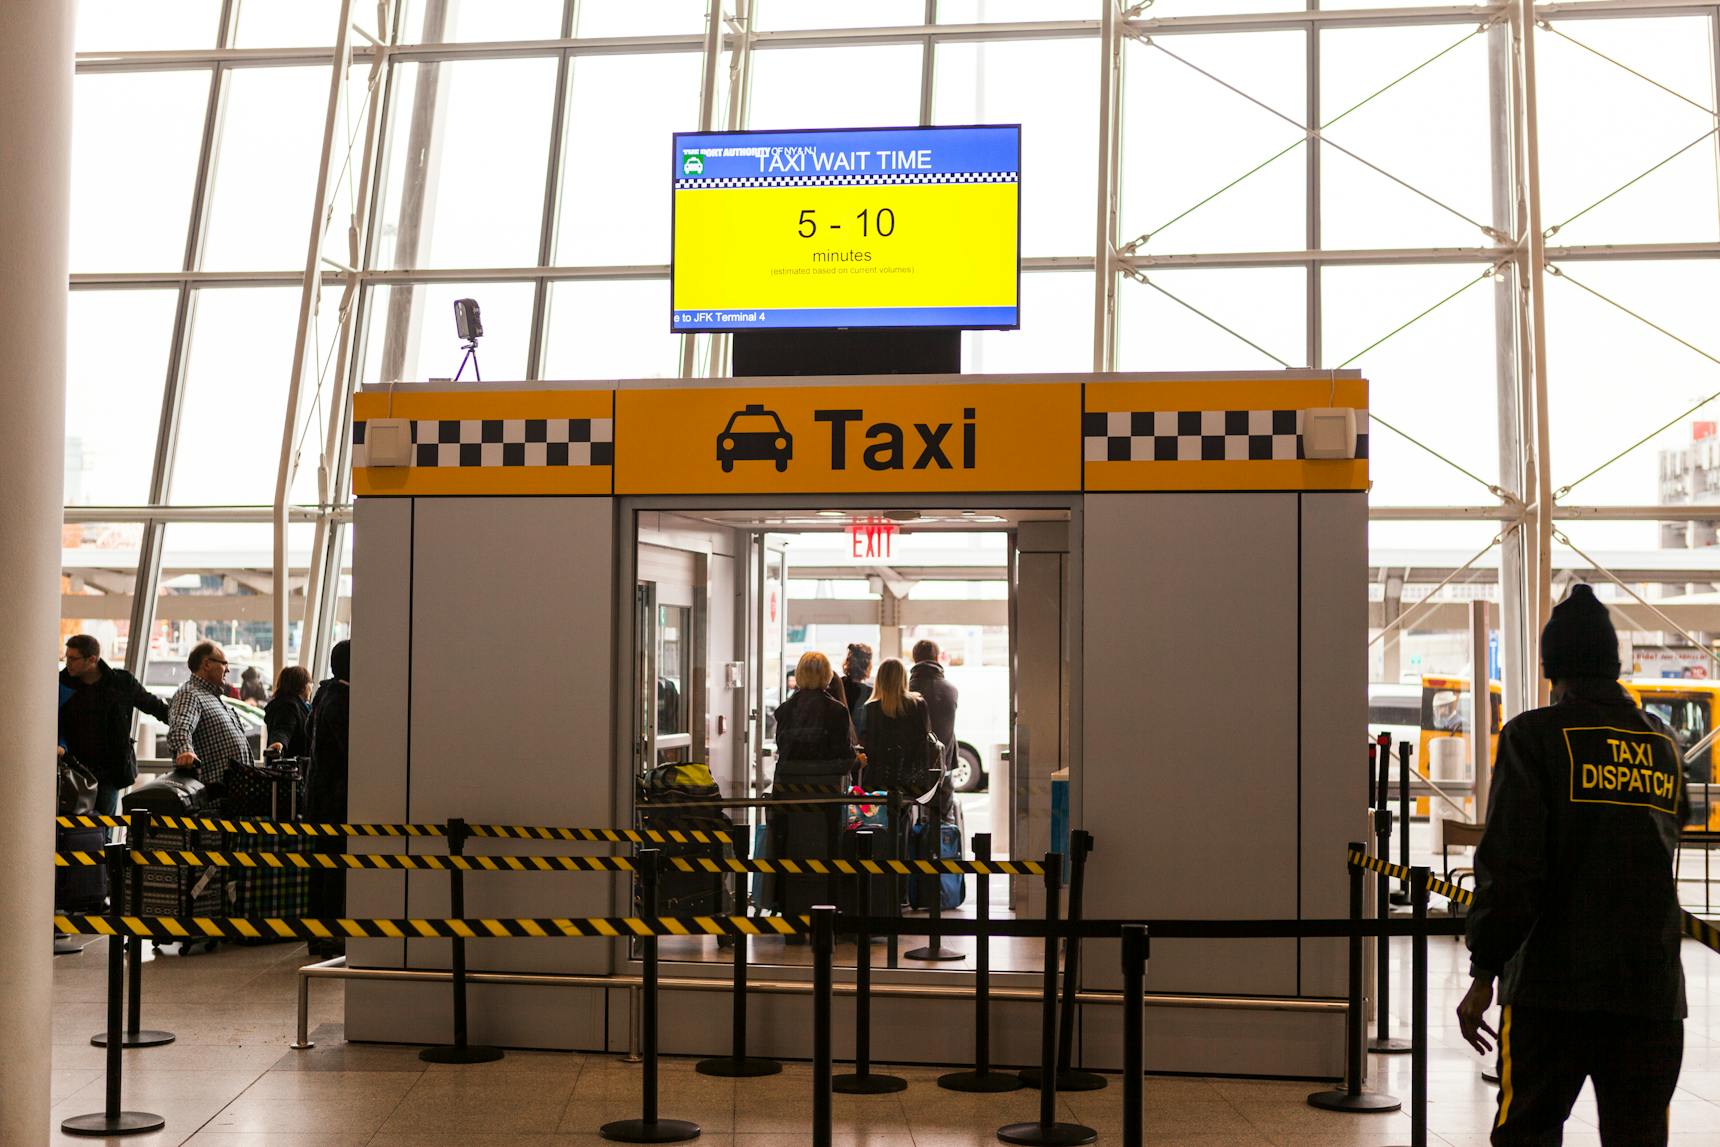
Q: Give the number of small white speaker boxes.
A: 2